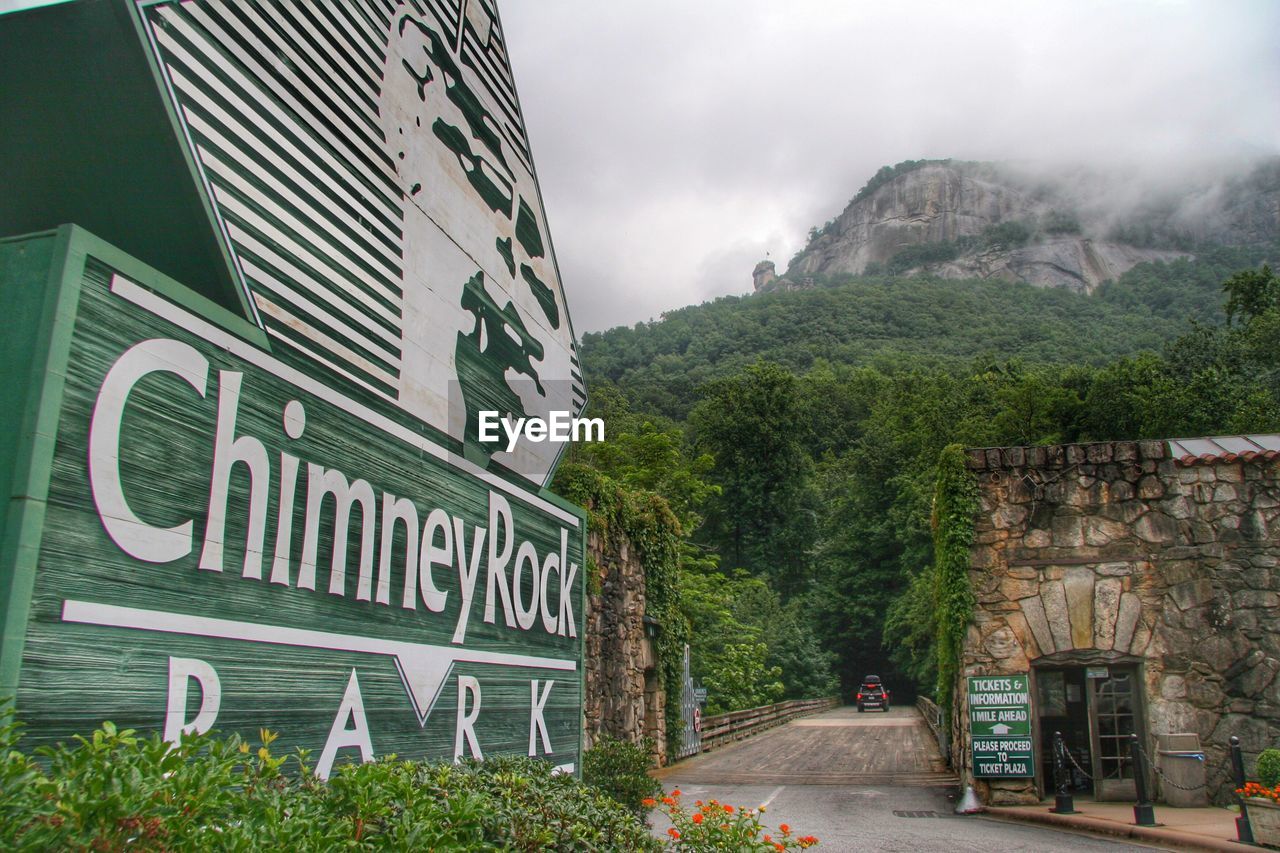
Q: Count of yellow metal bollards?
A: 0